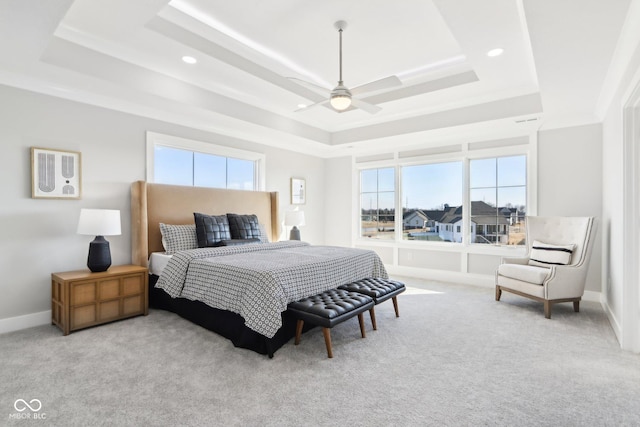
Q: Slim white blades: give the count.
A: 4